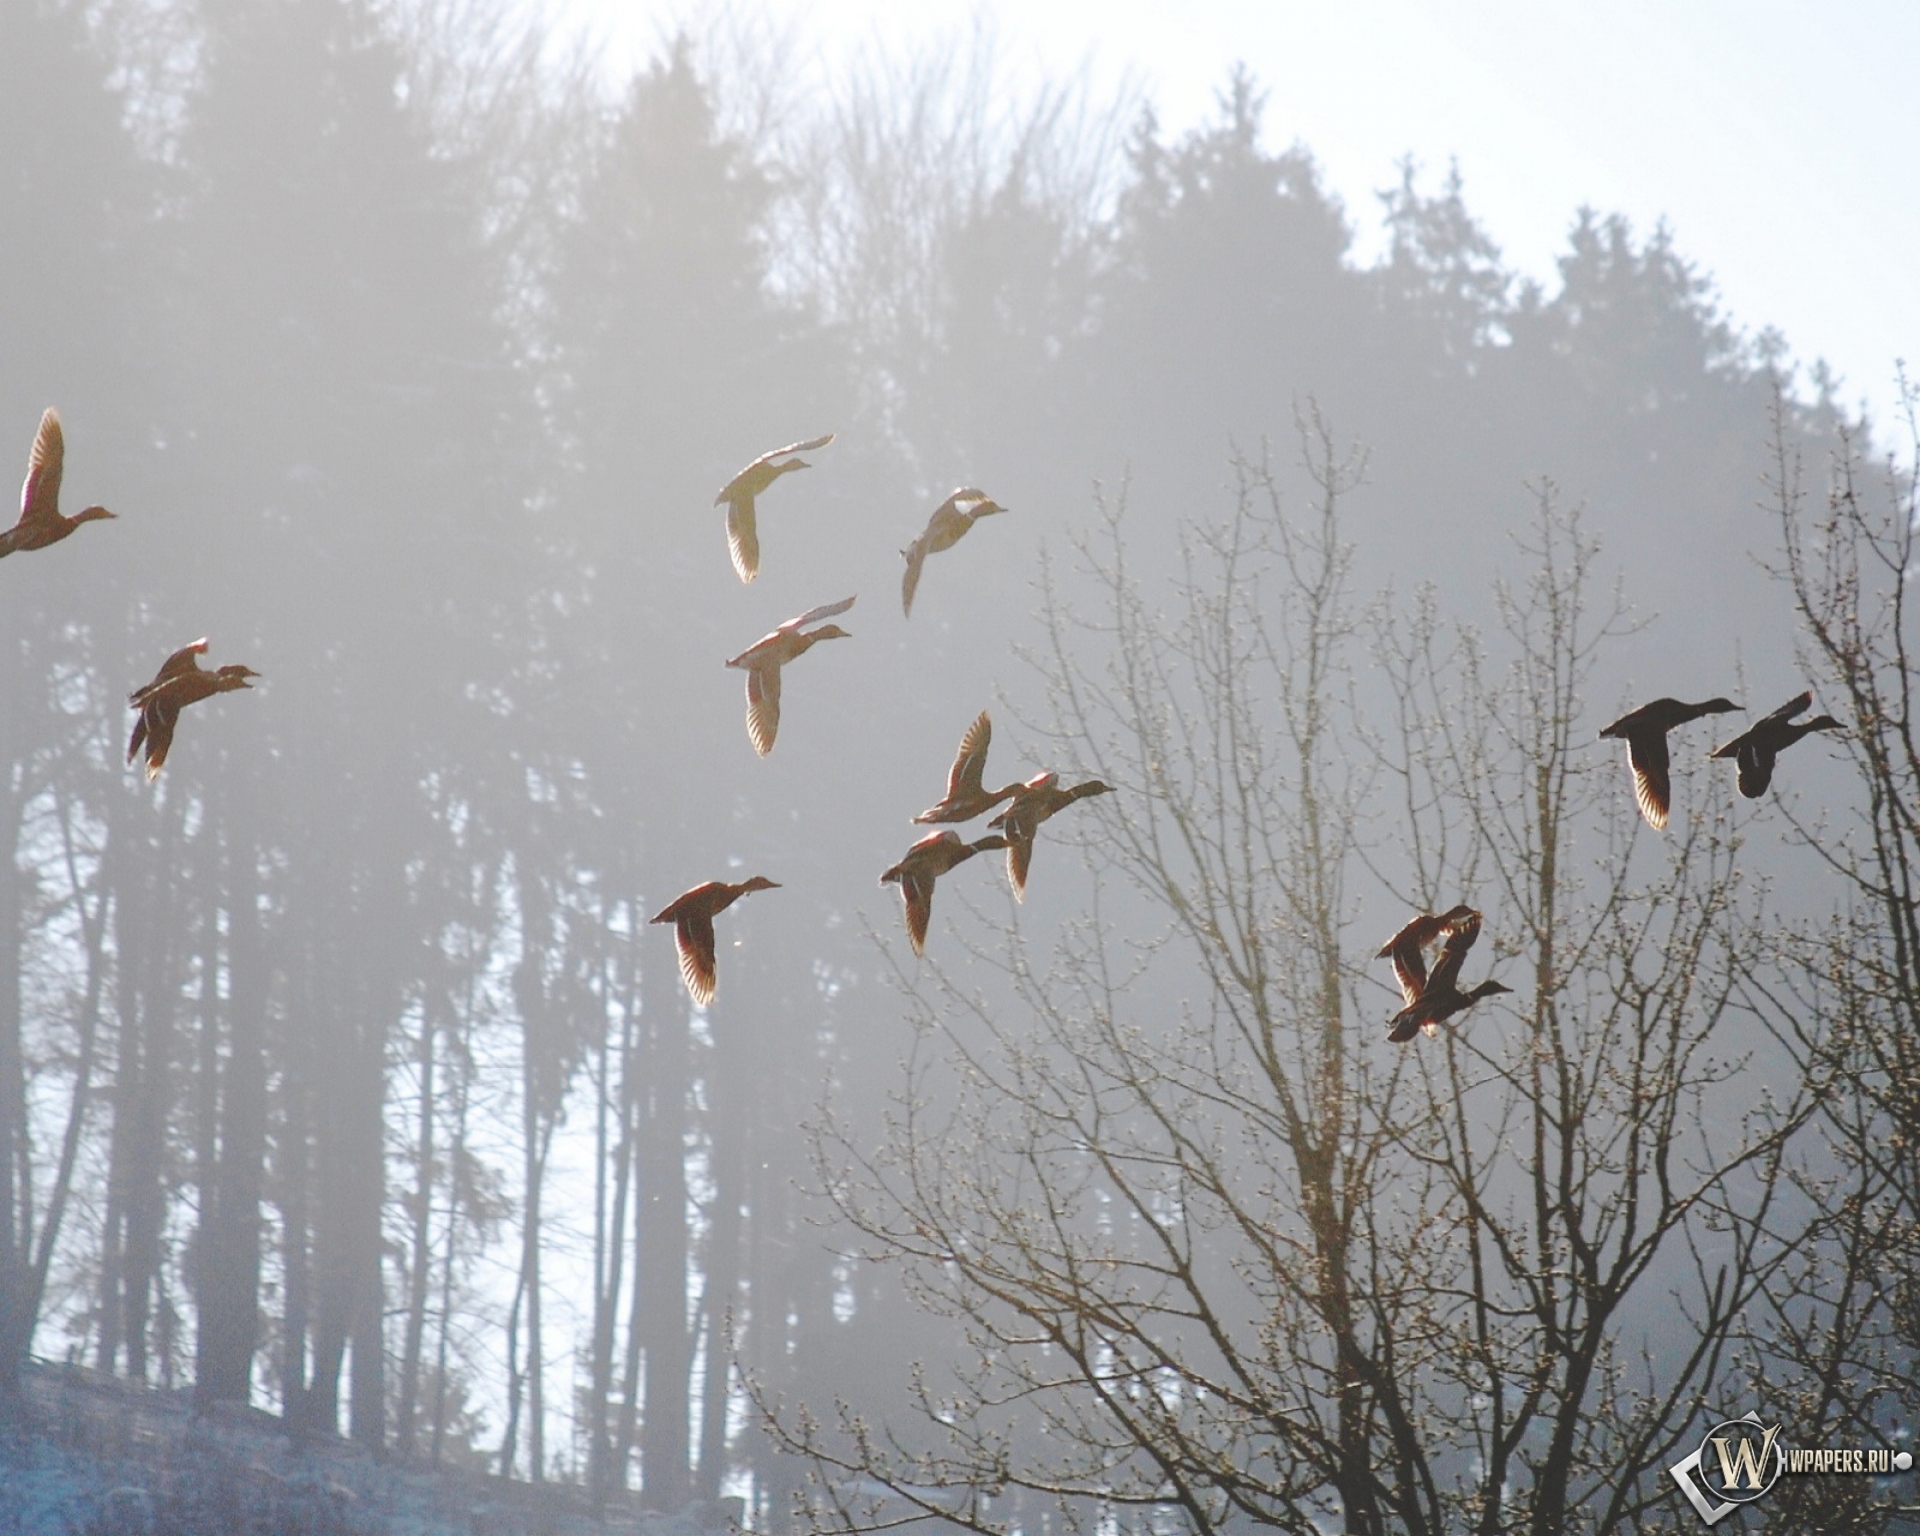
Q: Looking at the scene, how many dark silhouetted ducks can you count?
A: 14